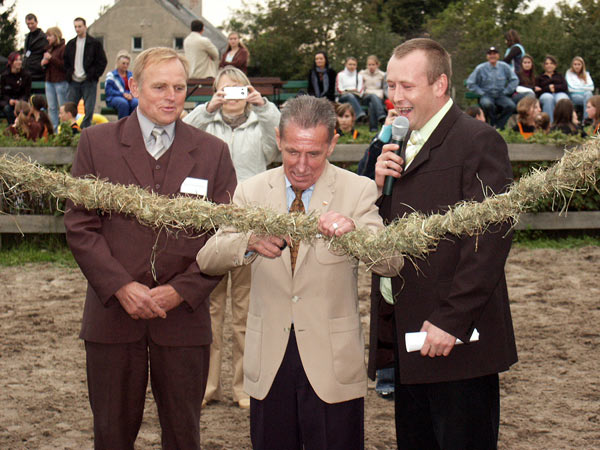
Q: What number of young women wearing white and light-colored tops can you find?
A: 3